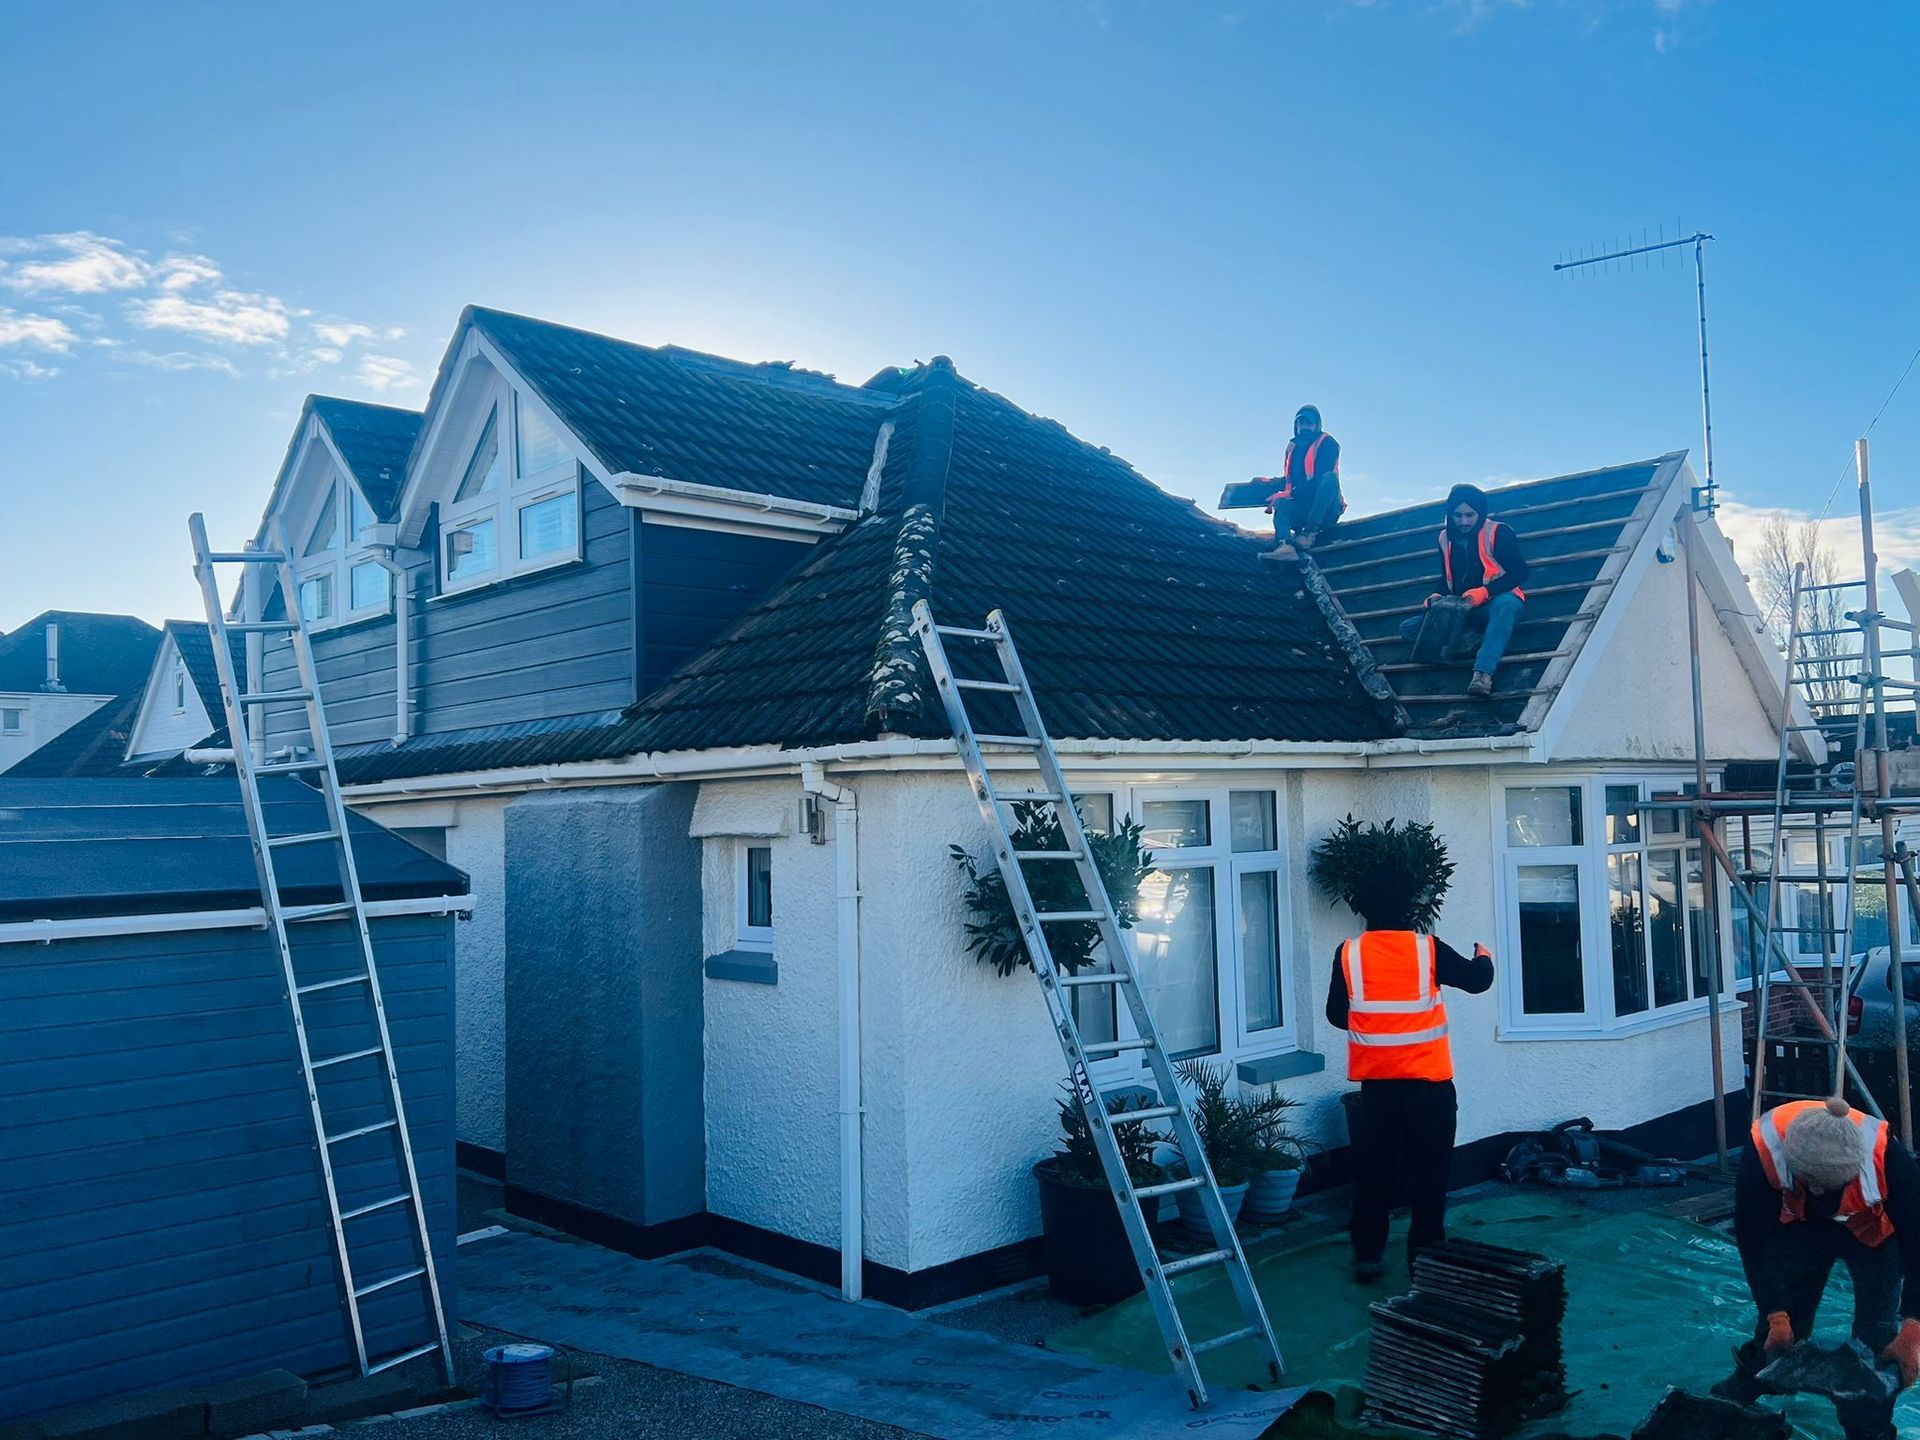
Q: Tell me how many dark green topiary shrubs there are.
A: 2